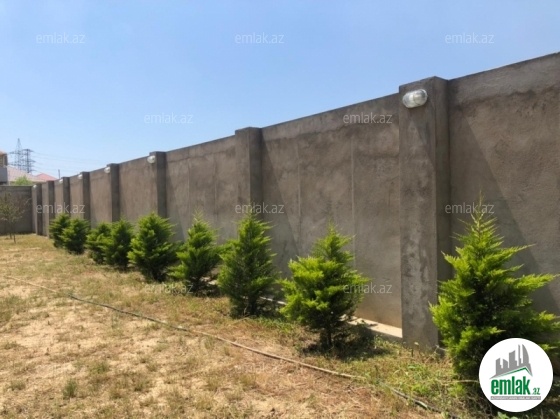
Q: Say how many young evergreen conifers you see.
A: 9